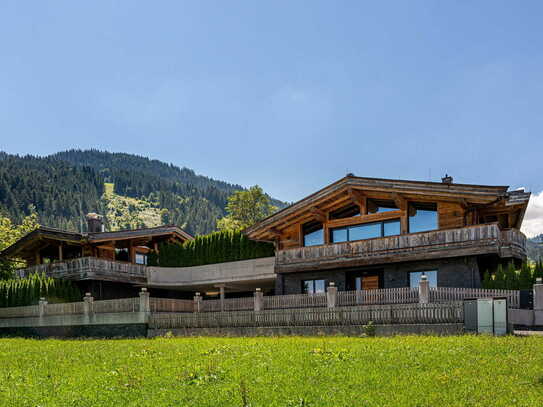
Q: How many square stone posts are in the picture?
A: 8